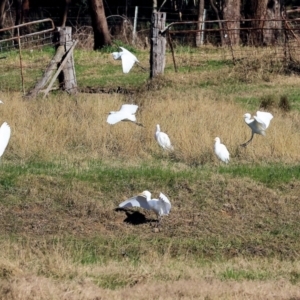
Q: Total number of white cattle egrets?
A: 7